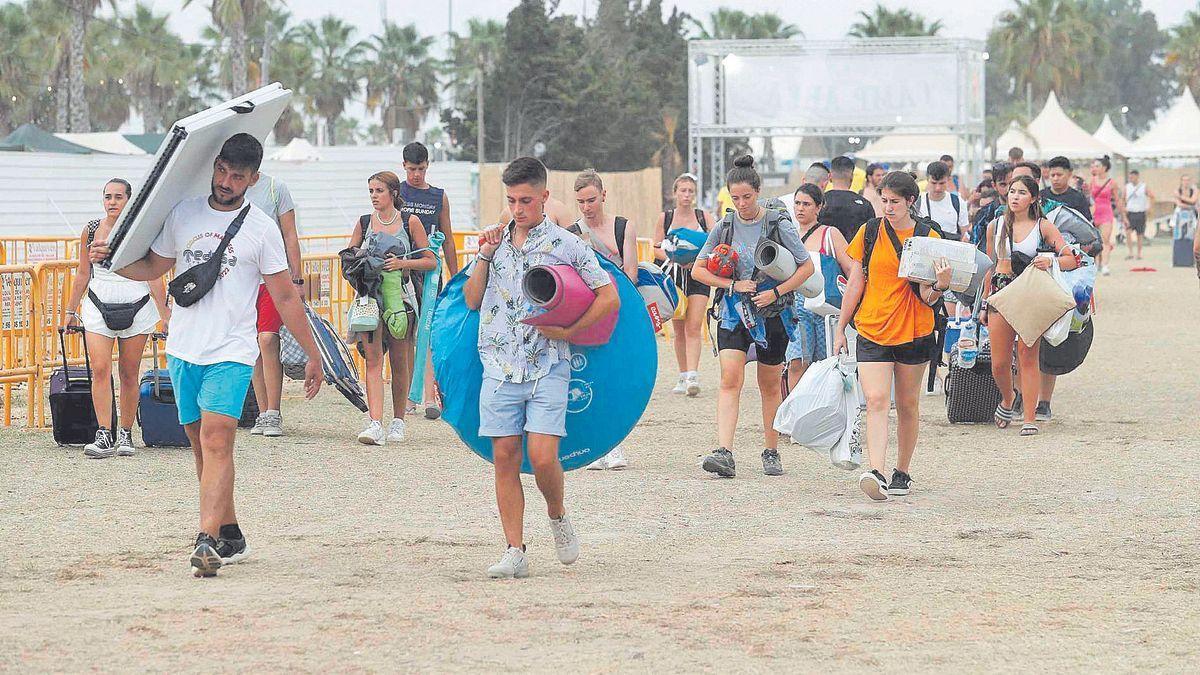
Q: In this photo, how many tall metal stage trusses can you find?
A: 1